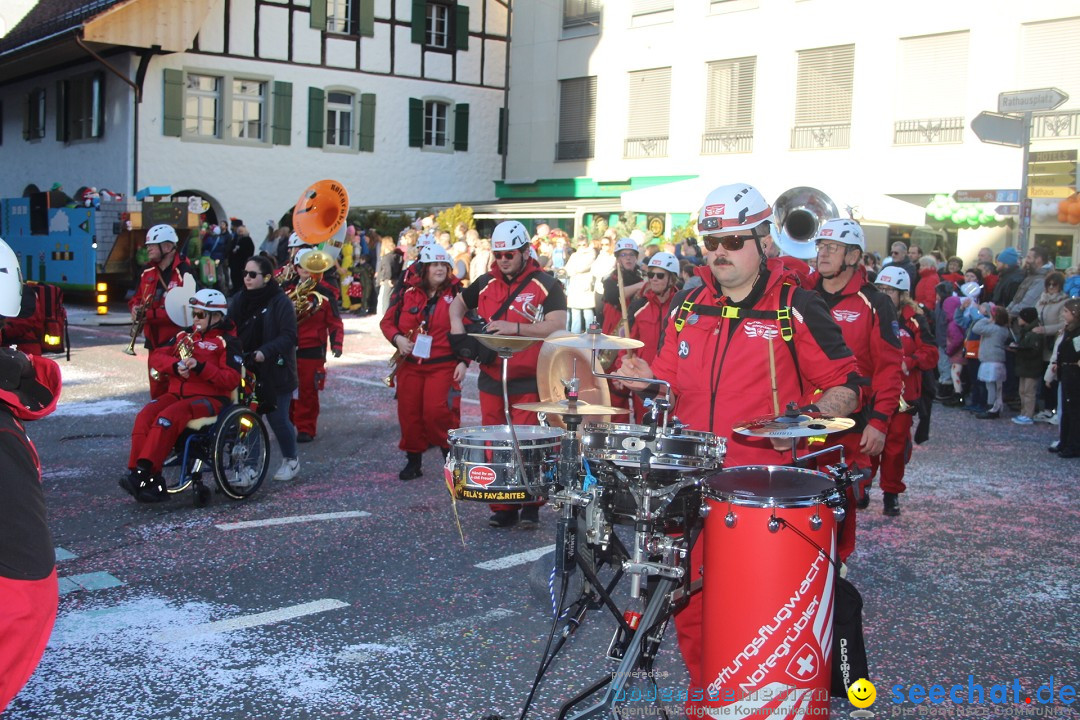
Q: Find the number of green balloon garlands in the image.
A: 1